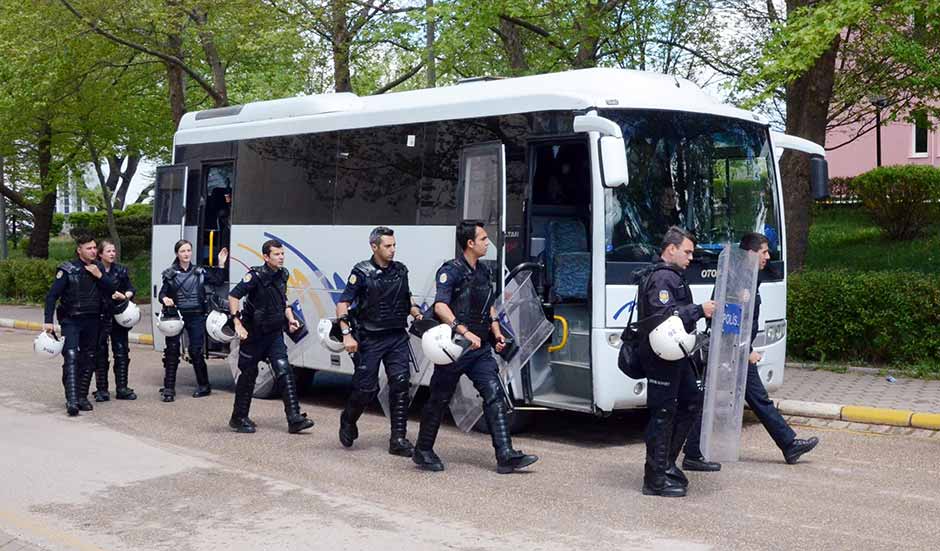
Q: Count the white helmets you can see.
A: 7